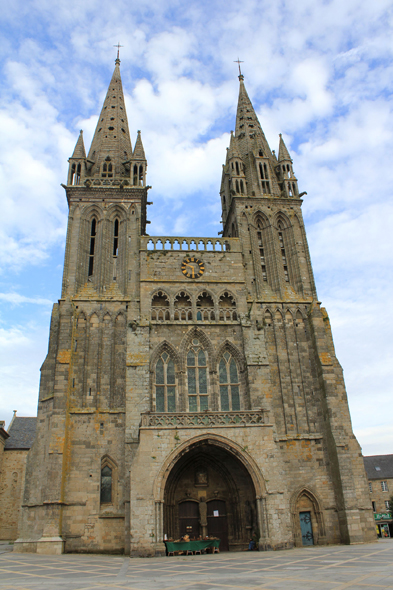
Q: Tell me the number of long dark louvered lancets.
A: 4